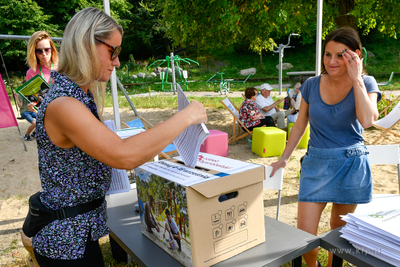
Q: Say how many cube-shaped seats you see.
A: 3